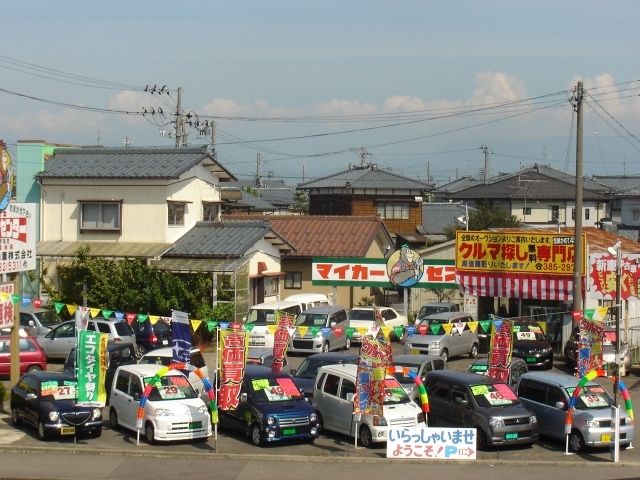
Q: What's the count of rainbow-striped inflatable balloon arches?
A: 3